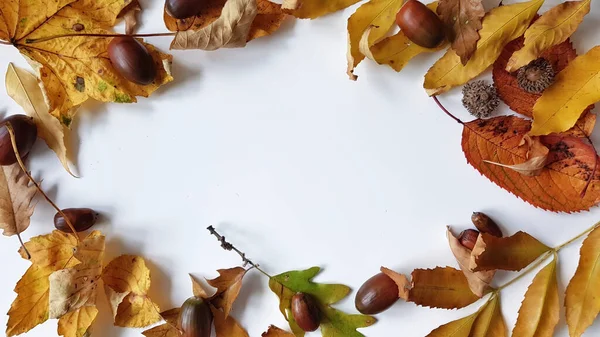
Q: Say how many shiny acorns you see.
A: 10